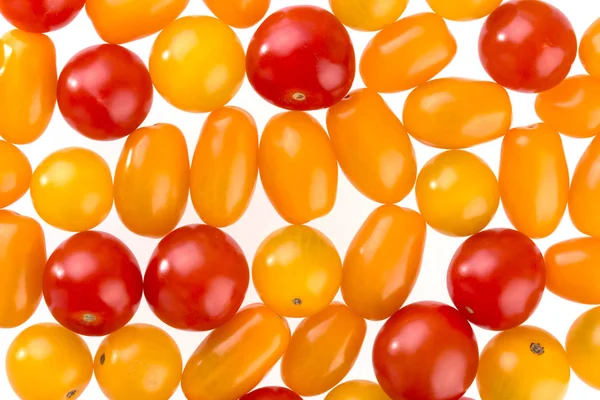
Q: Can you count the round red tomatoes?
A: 9